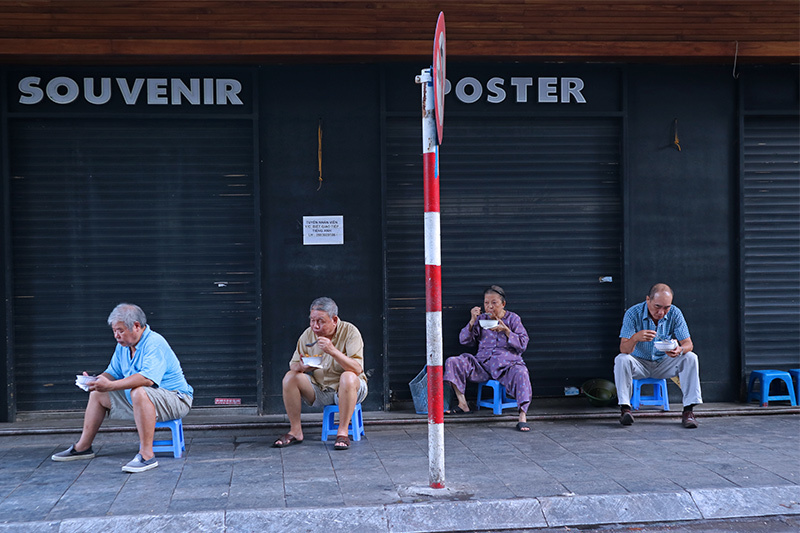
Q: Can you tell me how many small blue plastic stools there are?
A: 6